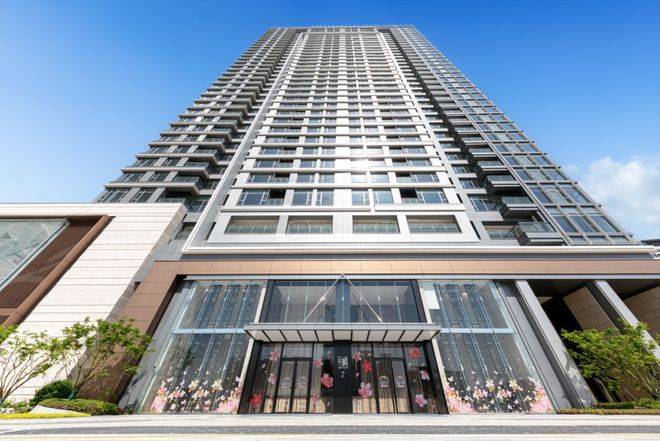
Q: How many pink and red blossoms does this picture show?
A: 12